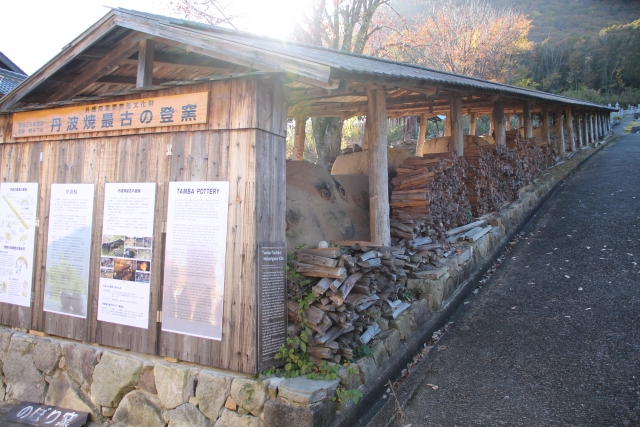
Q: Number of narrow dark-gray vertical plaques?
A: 1